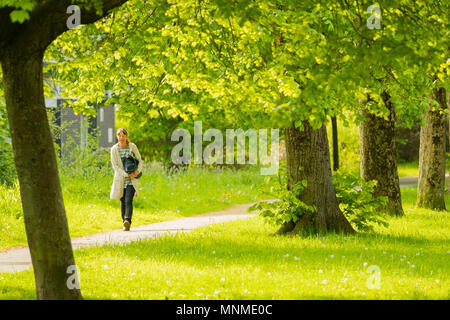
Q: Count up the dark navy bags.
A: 1